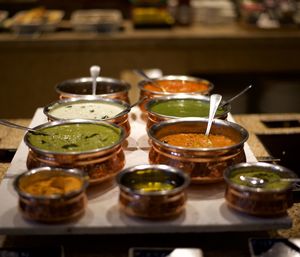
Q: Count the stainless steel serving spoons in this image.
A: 7